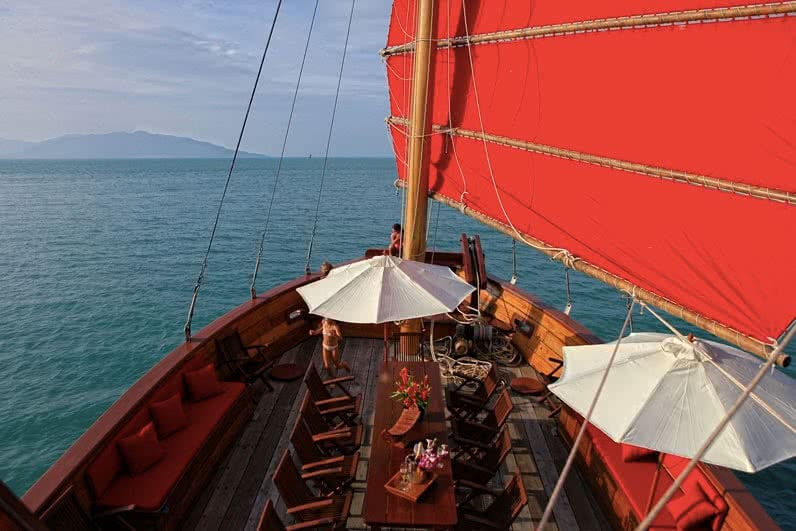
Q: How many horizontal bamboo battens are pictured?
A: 3